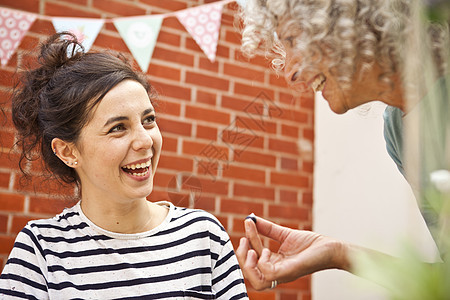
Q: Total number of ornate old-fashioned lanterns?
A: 0